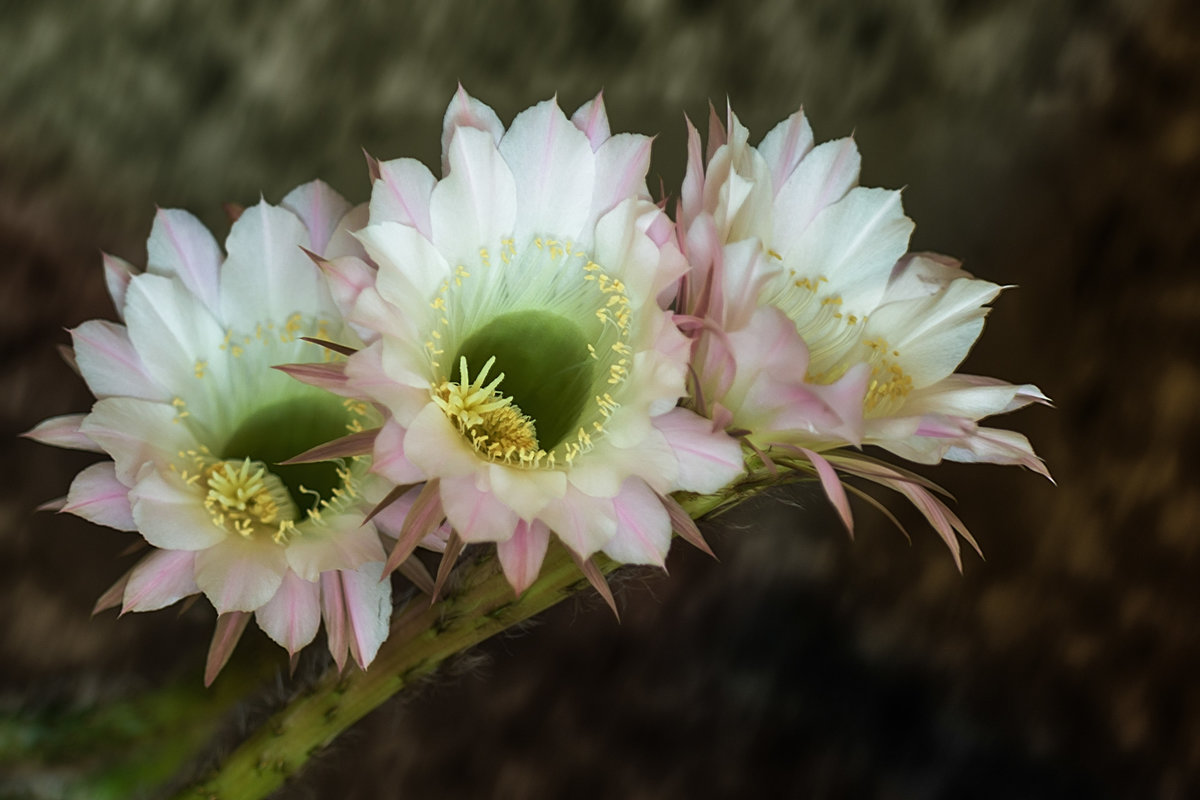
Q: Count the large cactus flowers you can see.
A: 3